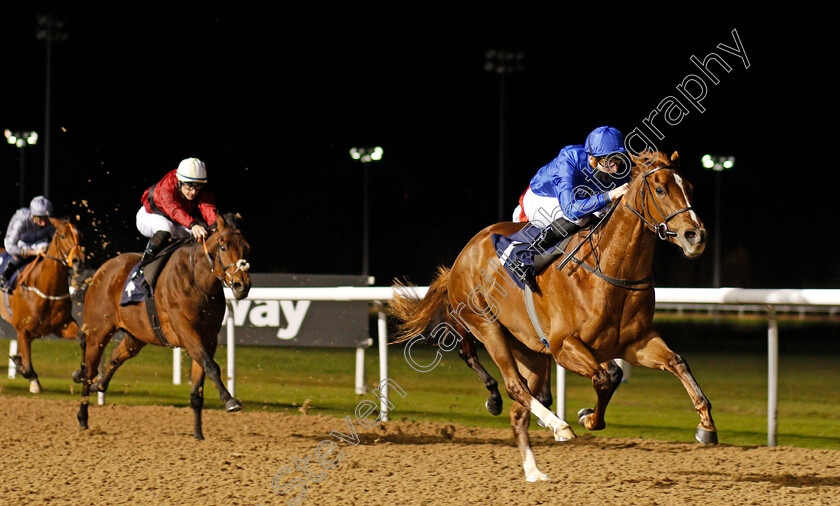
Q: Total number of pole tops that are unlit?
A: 2